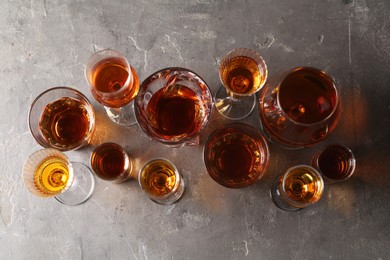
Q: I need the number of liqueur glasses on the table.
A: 11